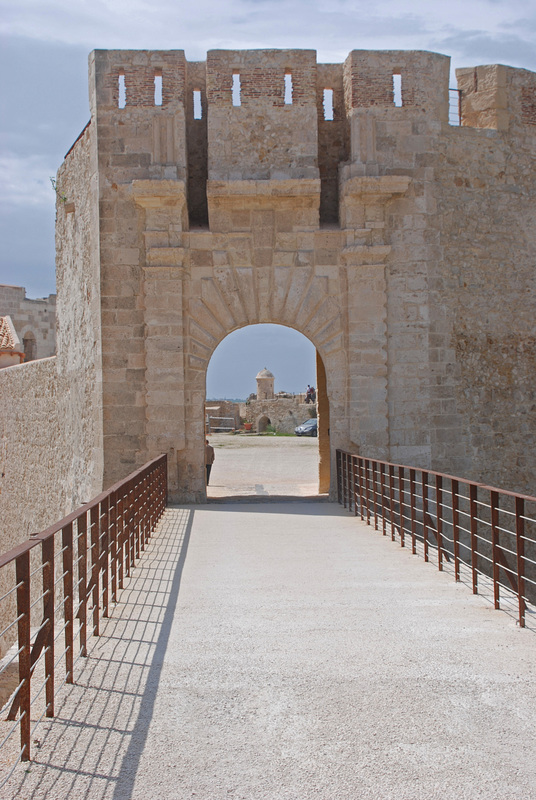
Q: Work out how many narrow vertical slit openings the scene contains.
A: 7